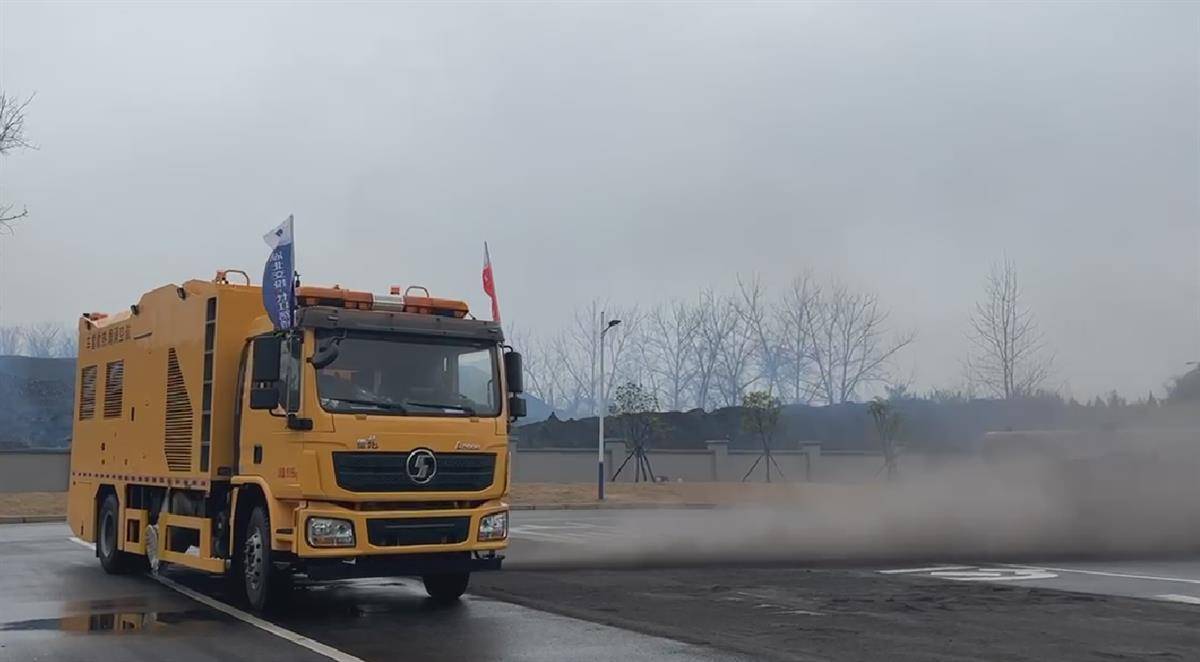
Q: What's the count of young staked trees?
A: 3